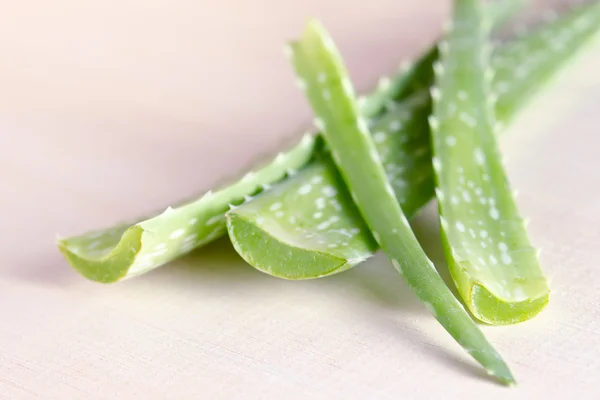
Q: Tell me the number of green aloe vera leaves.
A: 4